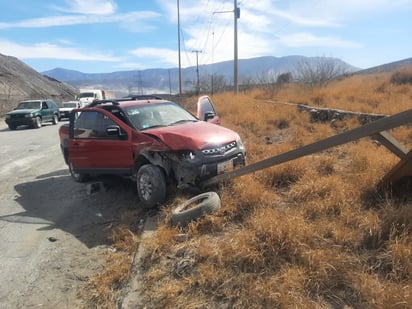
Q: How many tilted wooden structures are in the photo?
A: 1